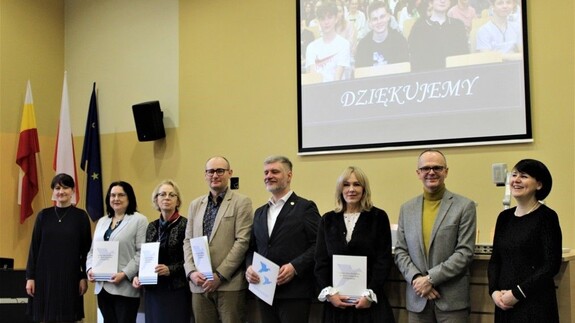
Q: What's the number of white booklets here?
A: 5